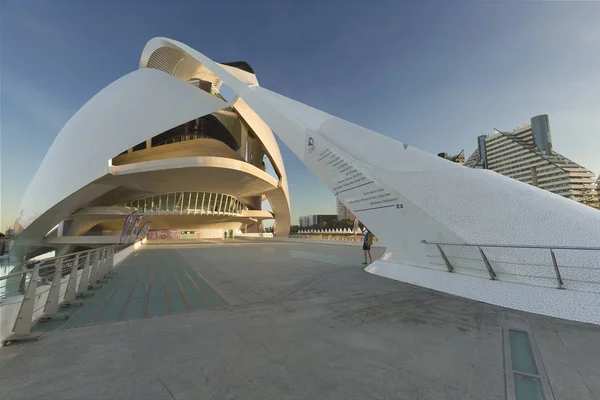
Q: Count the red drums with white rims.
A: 0